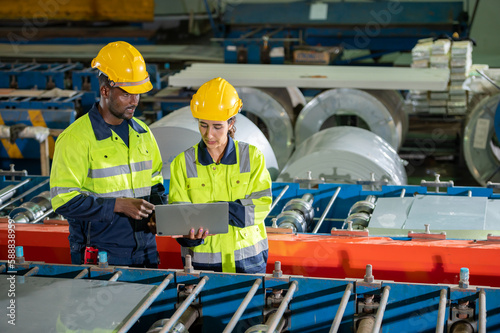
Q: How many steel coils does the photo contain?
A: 5